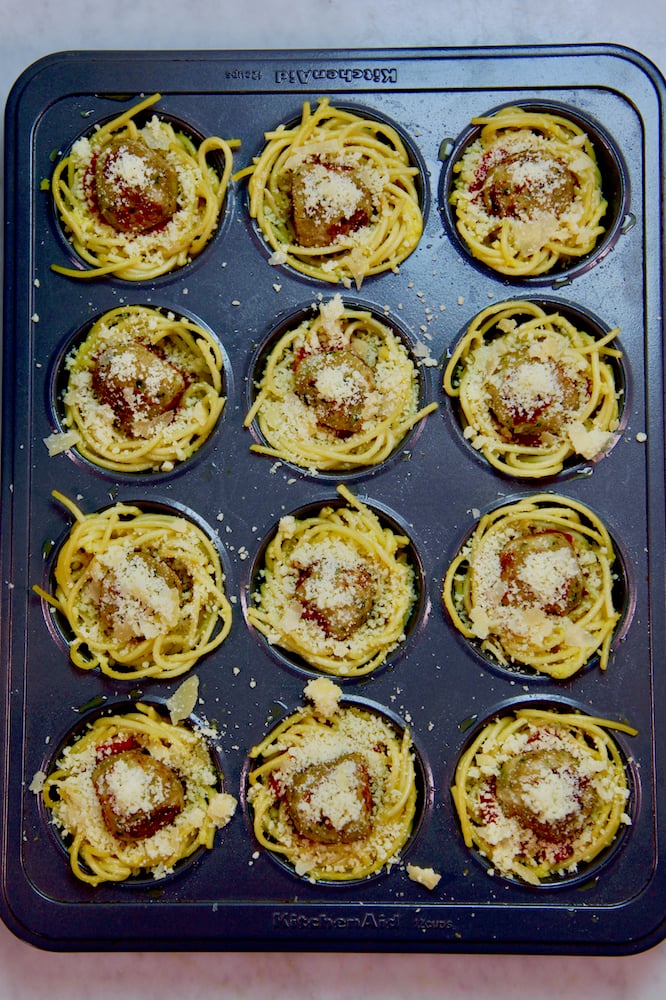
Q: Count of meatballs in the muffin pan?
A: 12